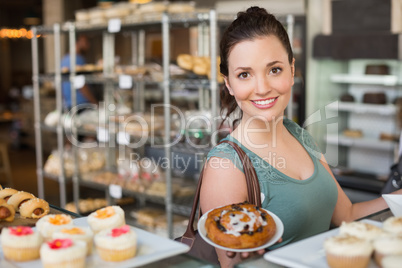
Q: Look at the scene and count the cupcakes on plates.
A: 11